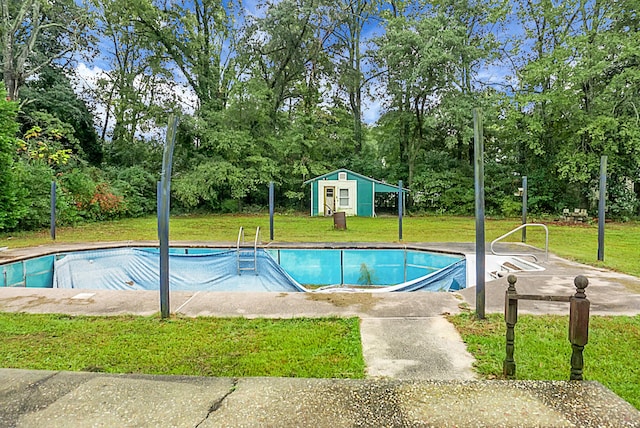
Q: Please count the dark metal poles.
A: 8